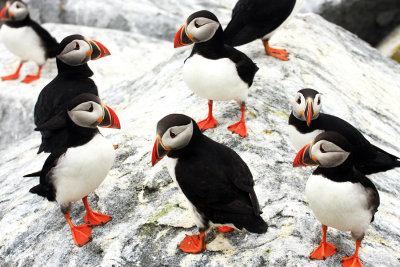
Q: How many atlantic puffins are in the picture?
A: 8